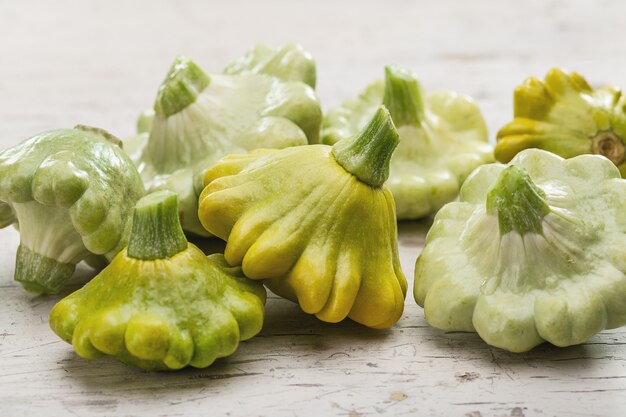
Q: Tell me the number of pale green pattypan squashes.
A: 4